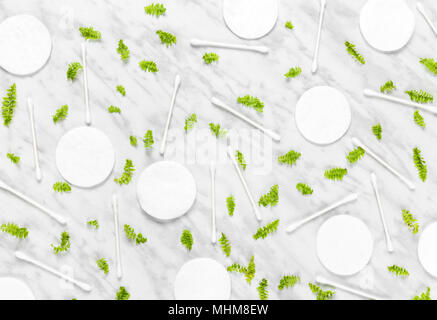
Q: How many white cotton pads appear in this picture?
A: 10